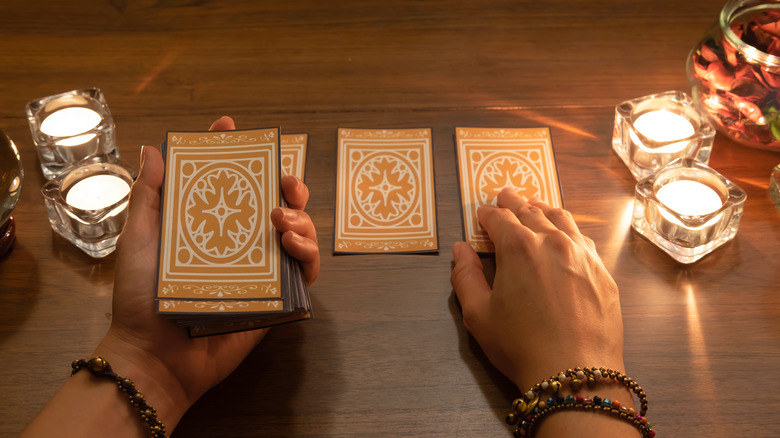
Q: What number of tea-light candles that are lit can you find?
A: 4